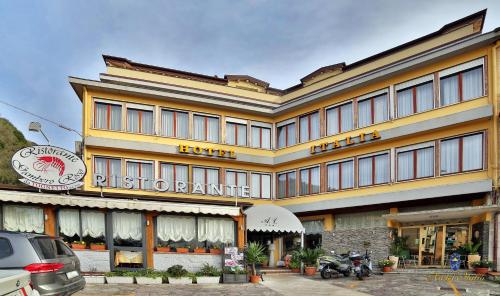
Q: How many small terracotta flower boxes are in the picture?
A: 6